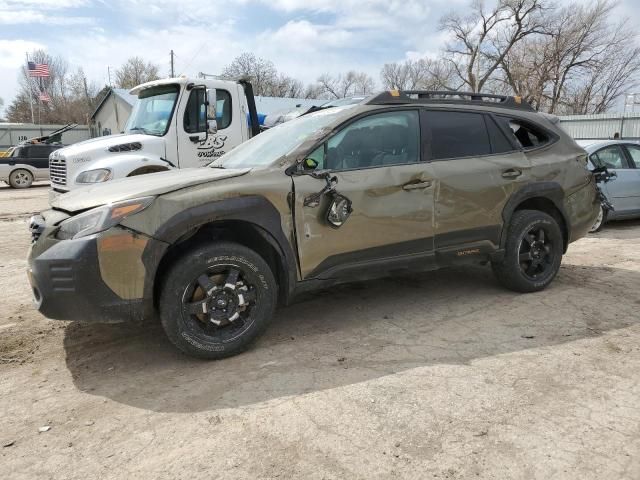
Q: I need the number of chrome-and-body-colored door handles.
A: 2